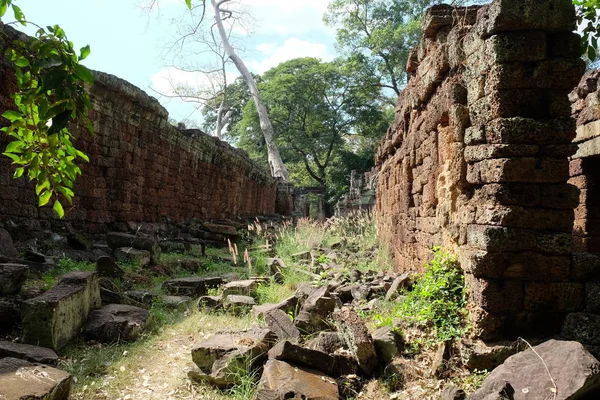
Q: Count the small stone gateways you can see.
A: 1